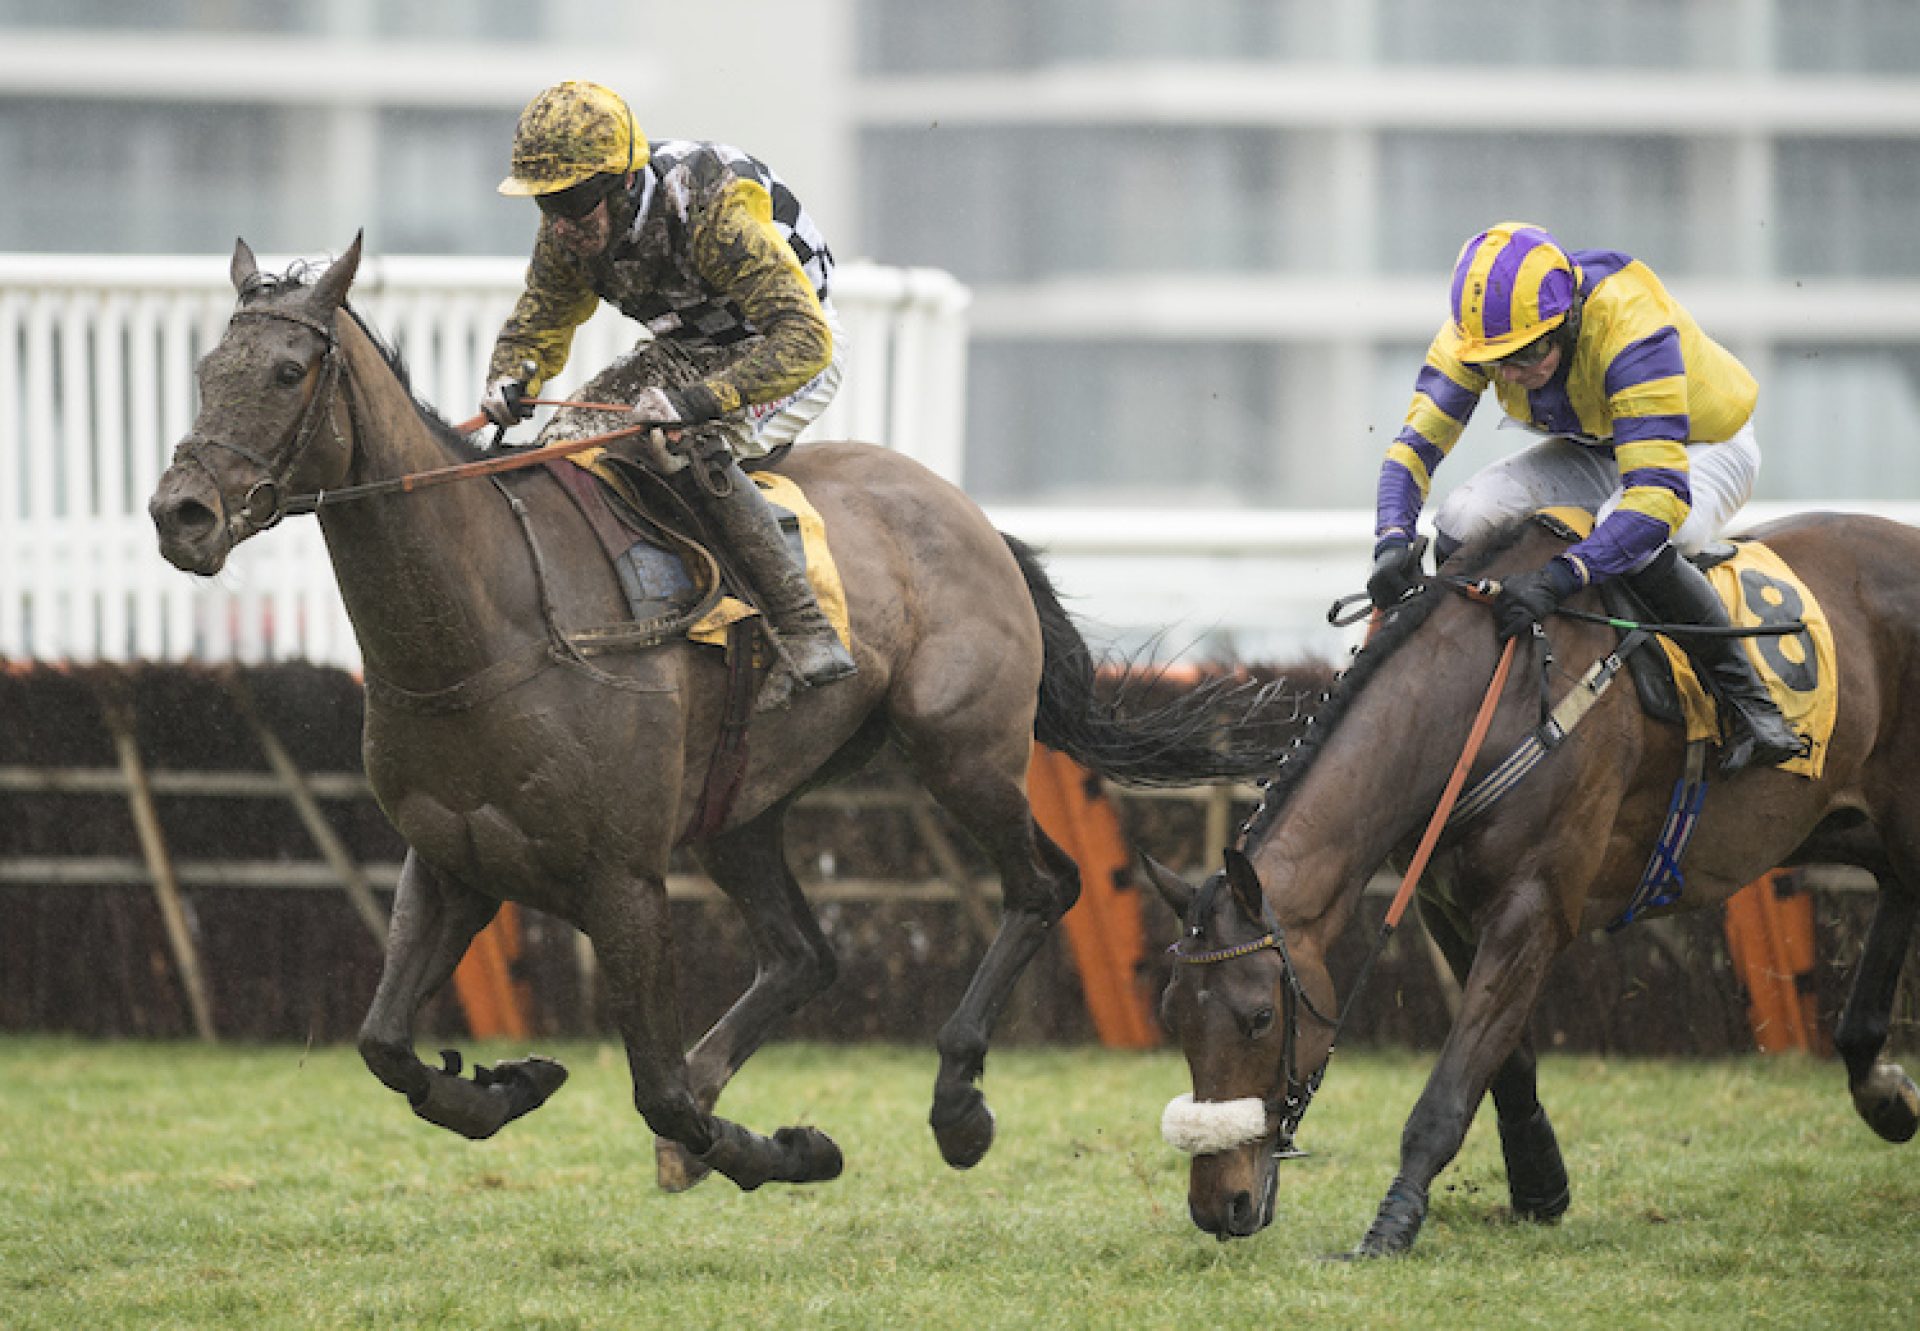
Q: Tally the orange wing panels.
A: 3